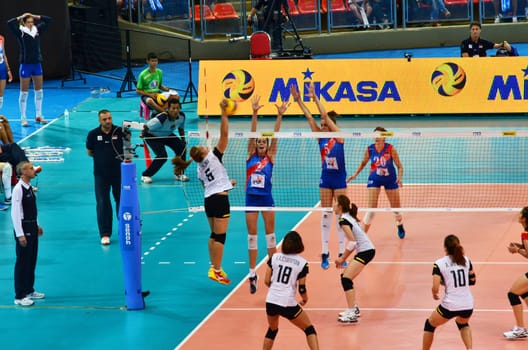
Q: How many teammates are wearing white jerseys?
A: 4